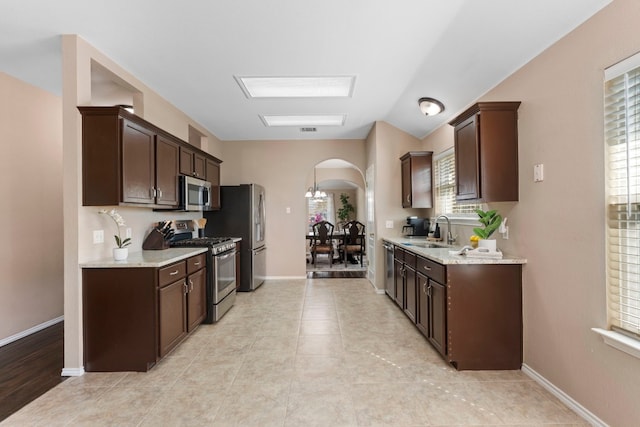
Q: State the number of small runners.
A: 0